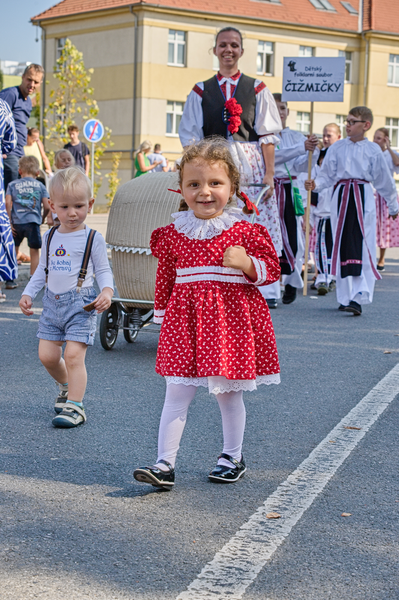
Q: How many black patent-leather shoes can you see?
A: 2